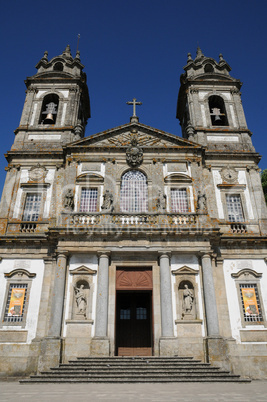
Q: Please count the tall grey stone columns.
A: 4